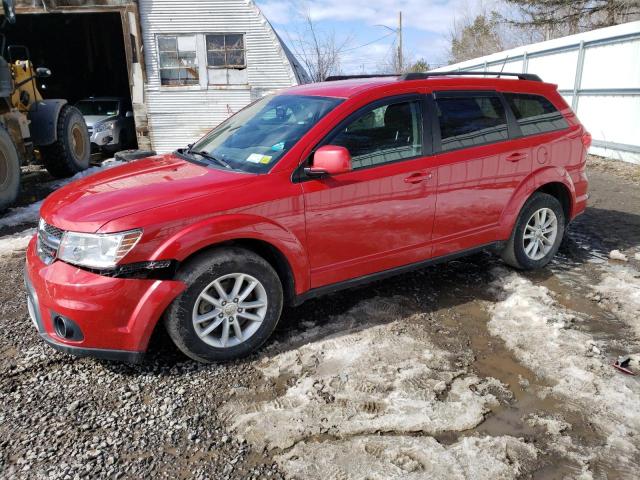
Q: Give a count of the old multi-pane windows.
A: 2